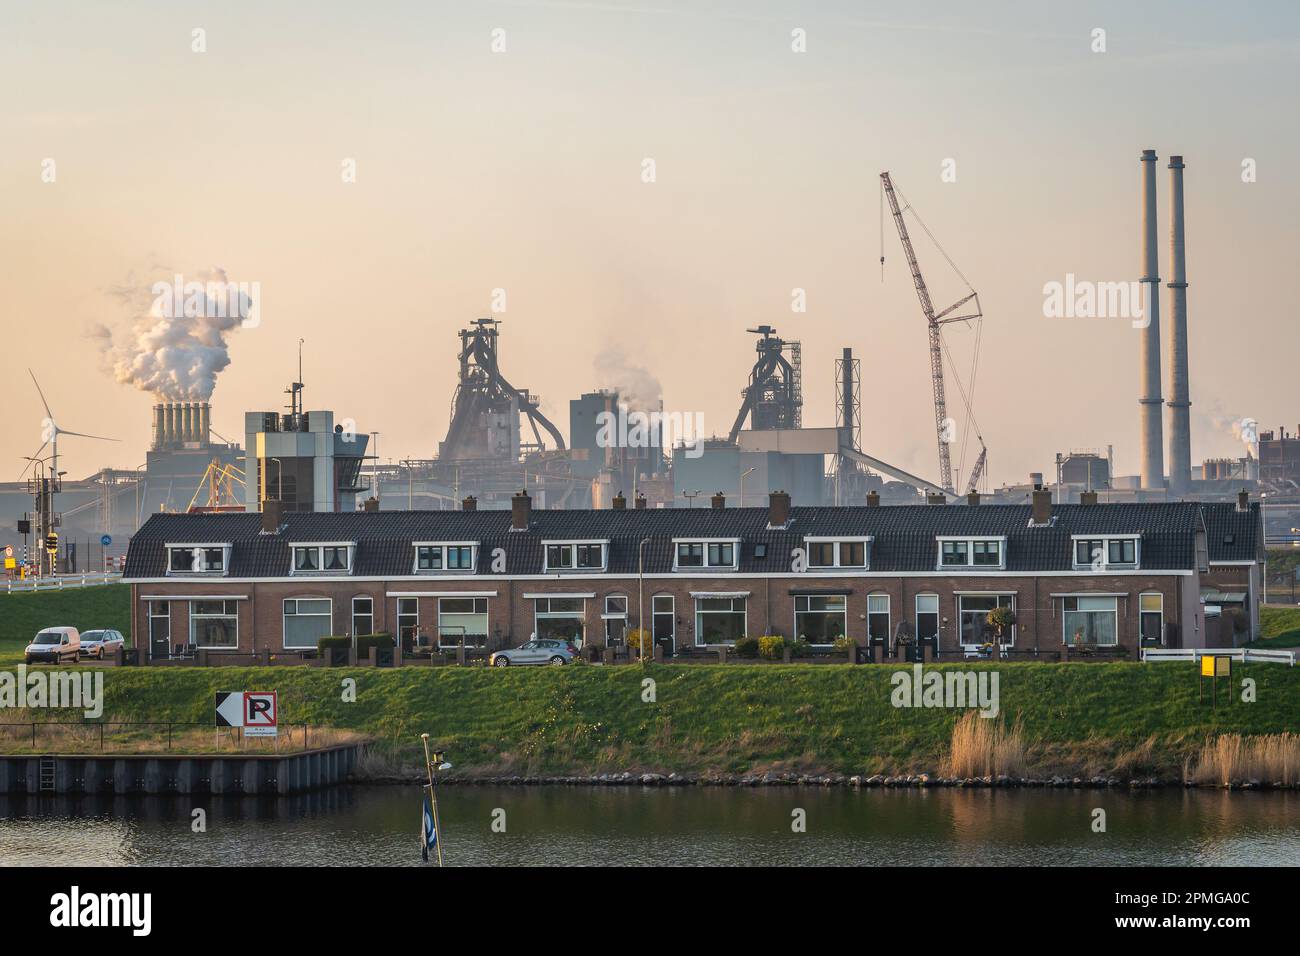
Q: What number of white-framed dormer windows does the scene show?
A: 8